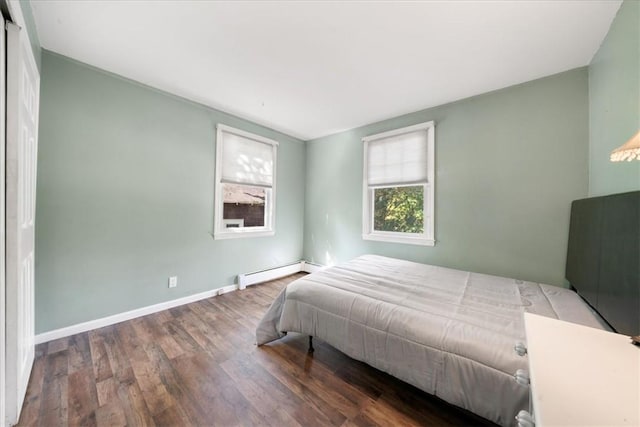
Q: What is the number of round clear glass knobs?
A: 3